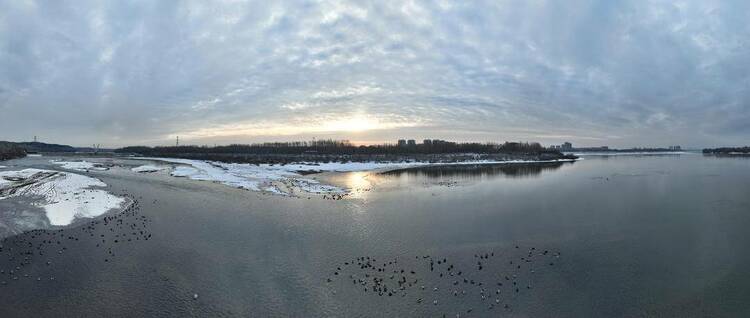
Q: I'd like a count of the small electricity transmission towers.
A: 2